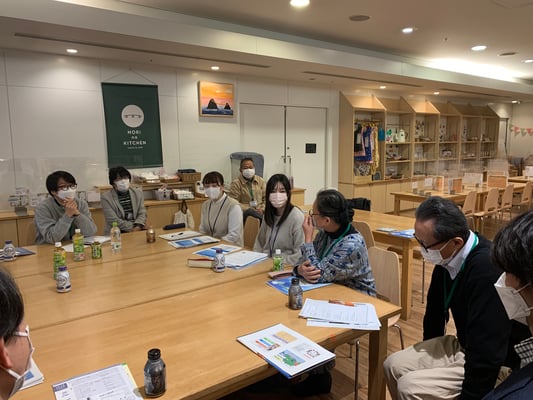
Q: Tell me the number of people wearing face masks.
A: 9